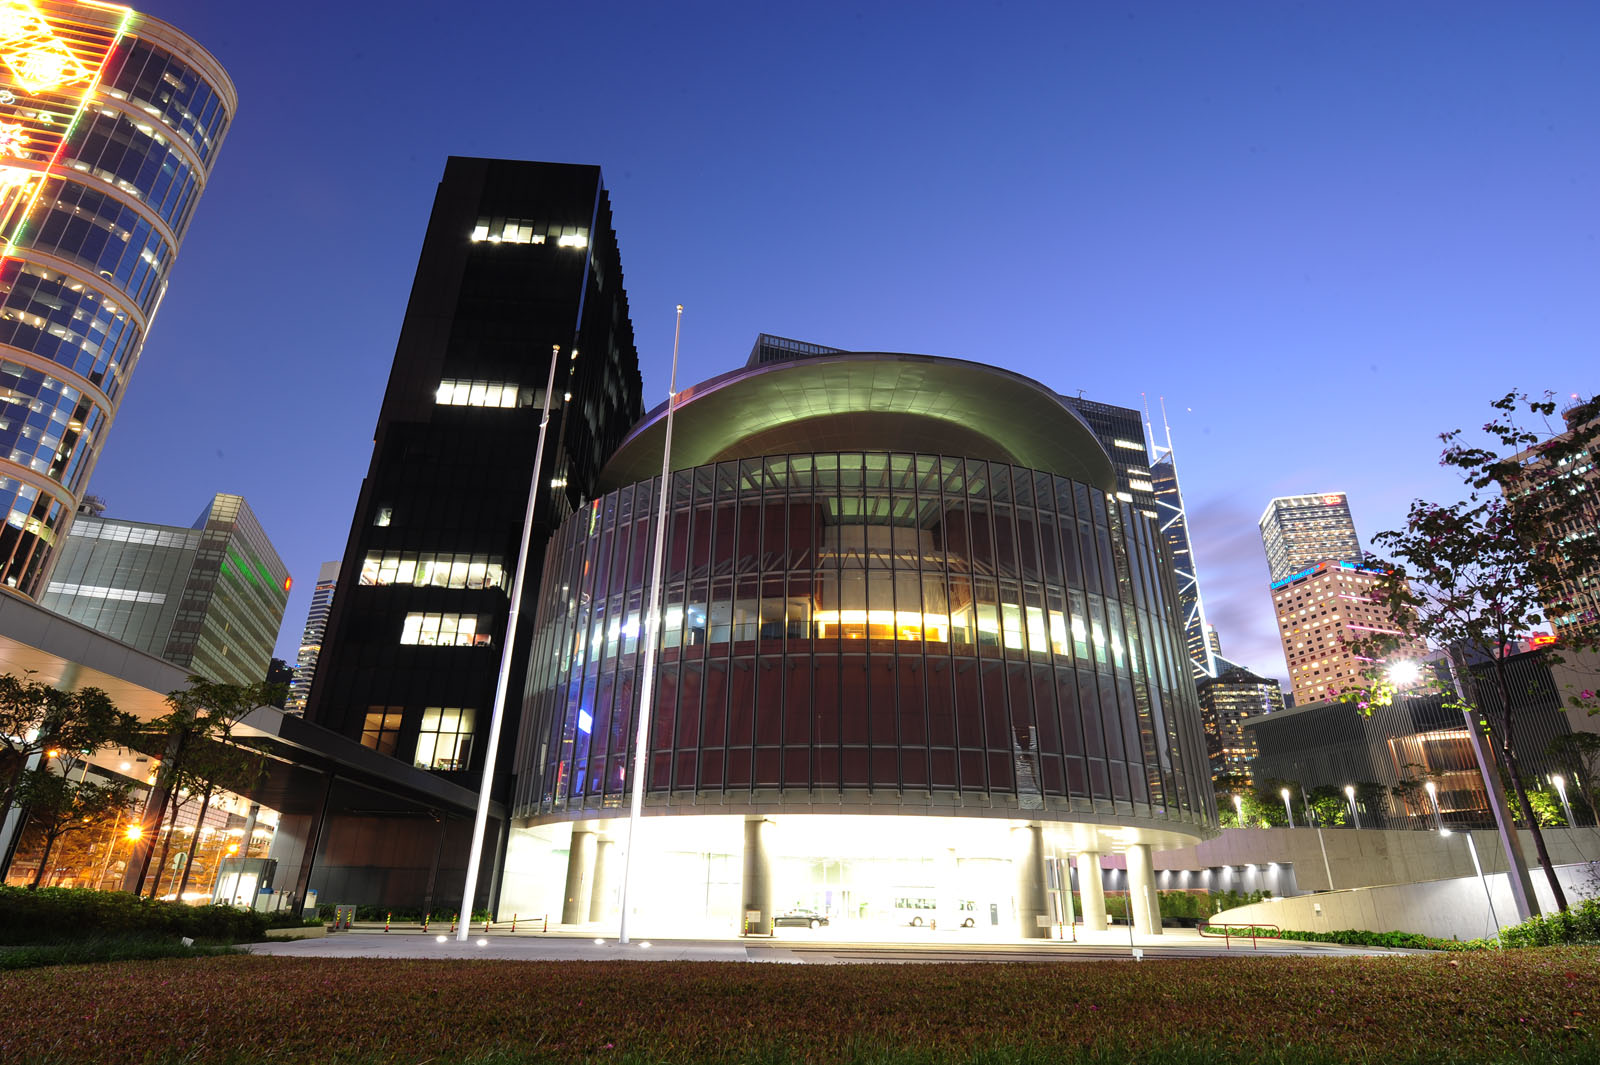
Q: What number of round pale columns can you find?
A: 6